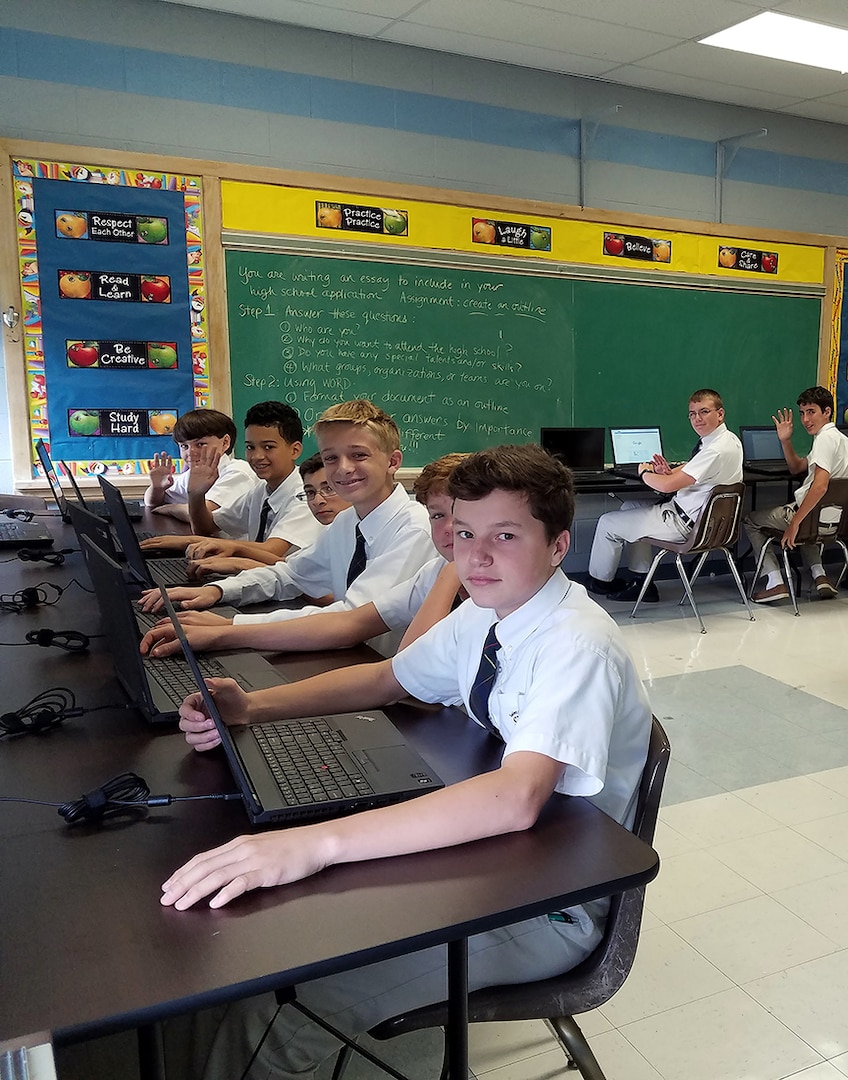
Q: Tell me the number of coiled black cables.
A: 6